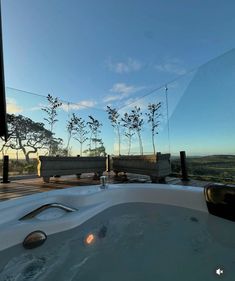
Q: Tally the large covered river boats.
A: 0